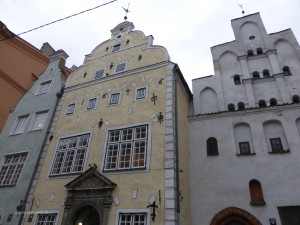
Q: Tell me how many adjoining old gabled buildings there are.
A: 3